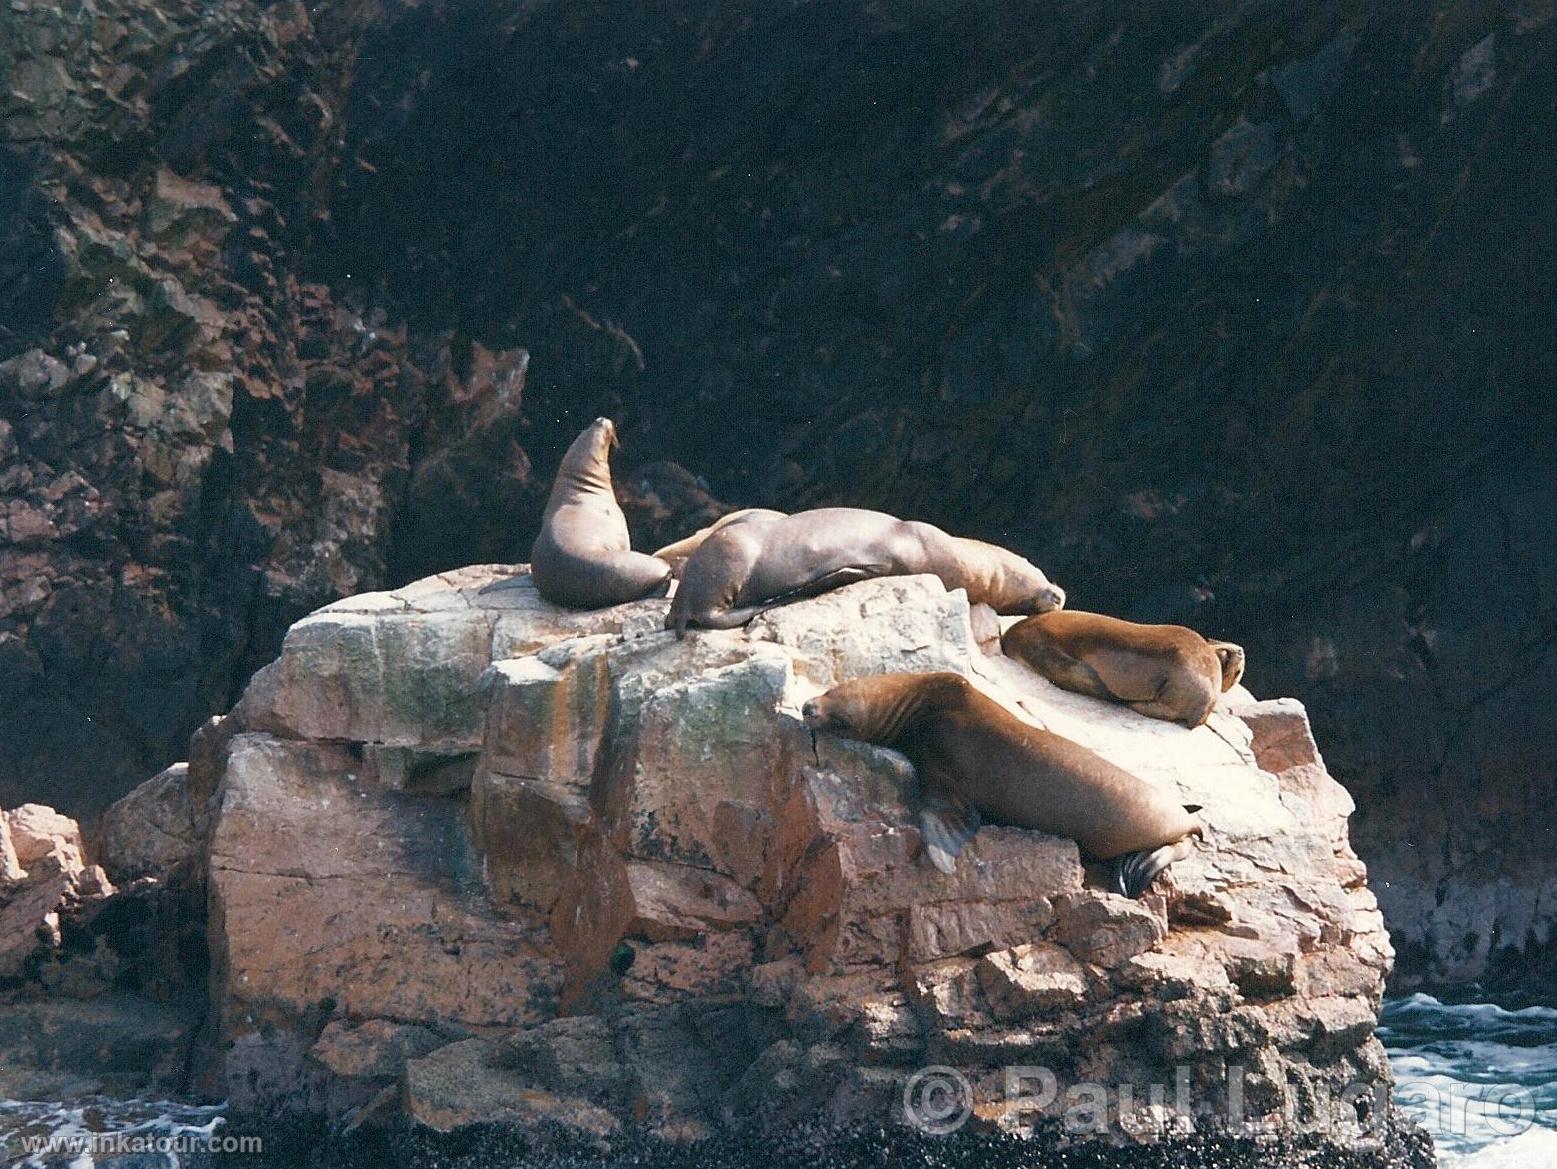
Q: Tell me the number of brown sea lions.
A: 2